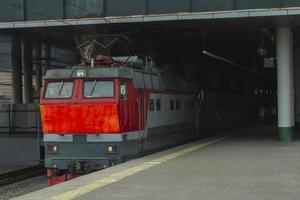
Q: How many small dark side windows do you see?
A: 4